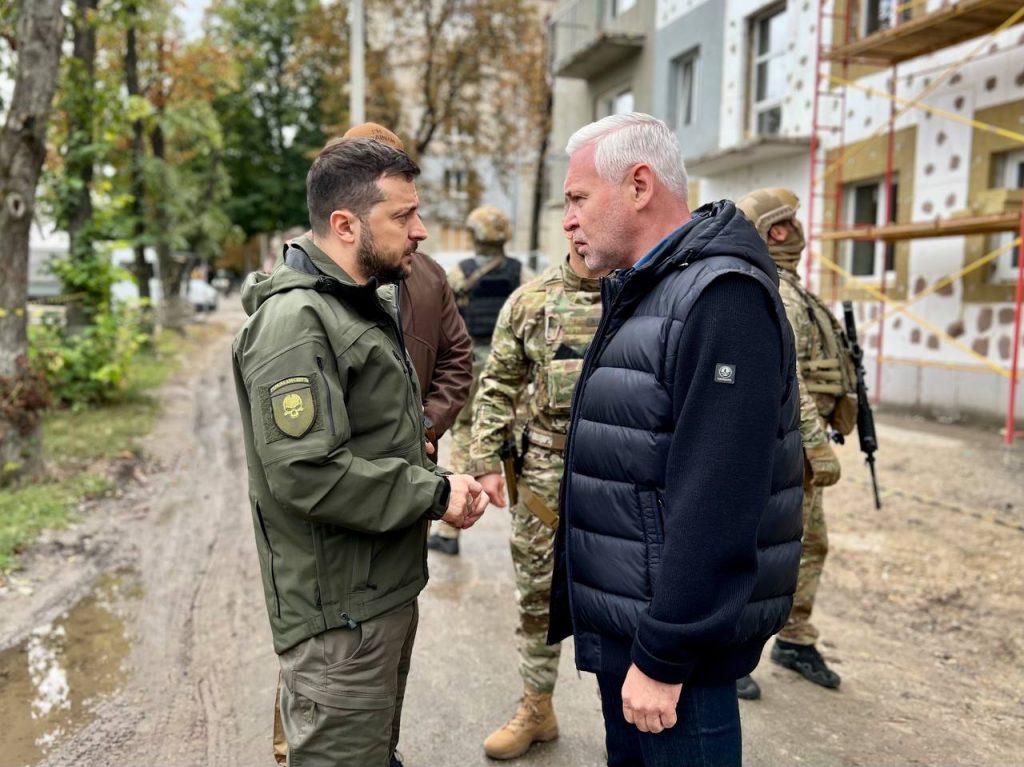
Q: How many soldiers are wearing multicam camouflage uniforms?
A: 3